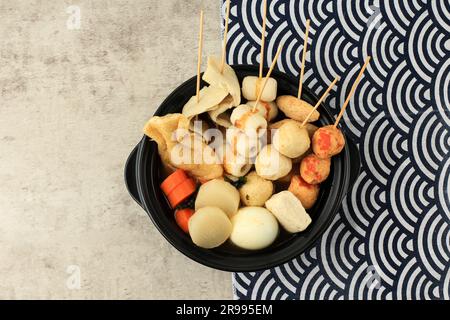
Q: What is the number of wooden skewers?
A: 7